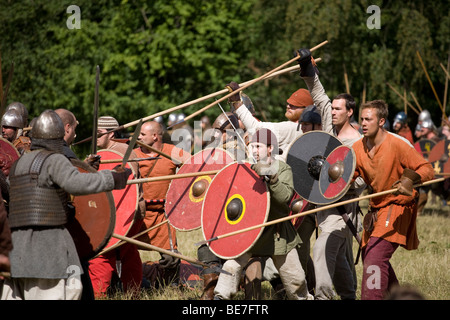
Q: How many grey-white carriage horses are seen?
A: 0